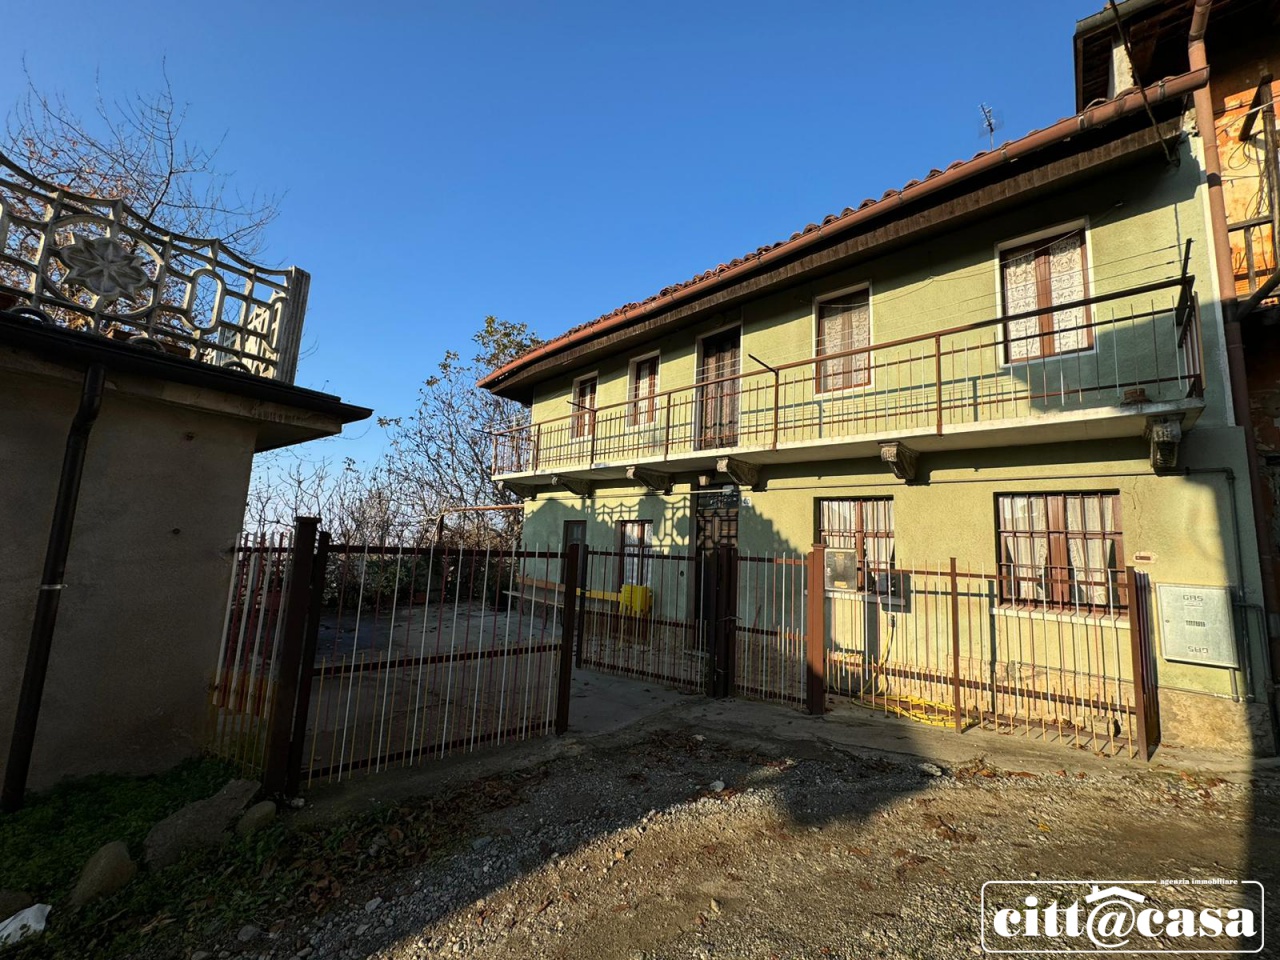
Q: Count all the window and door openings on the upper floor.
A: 5